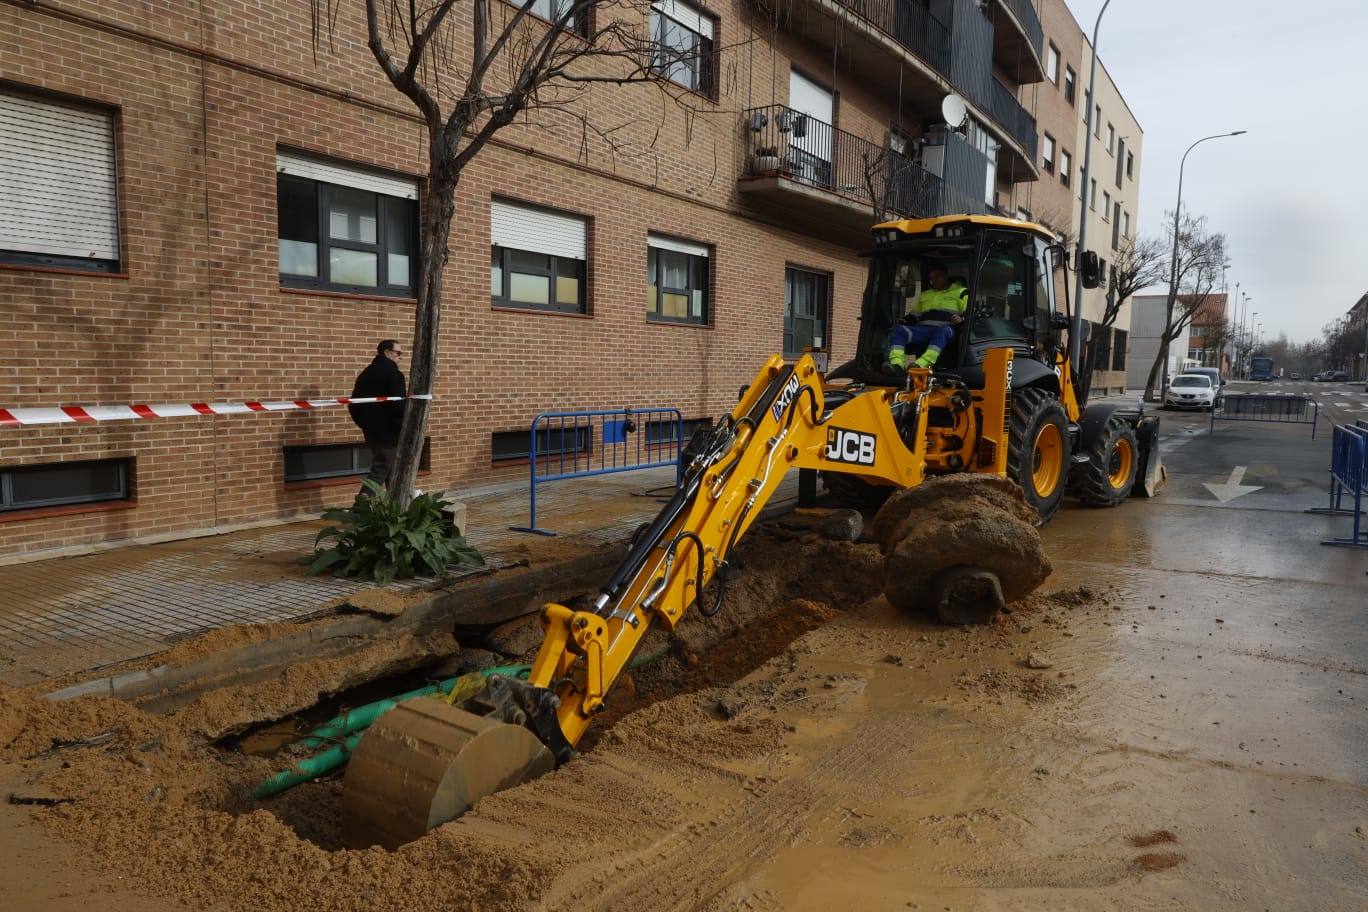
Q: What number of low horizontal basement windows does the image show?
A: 4